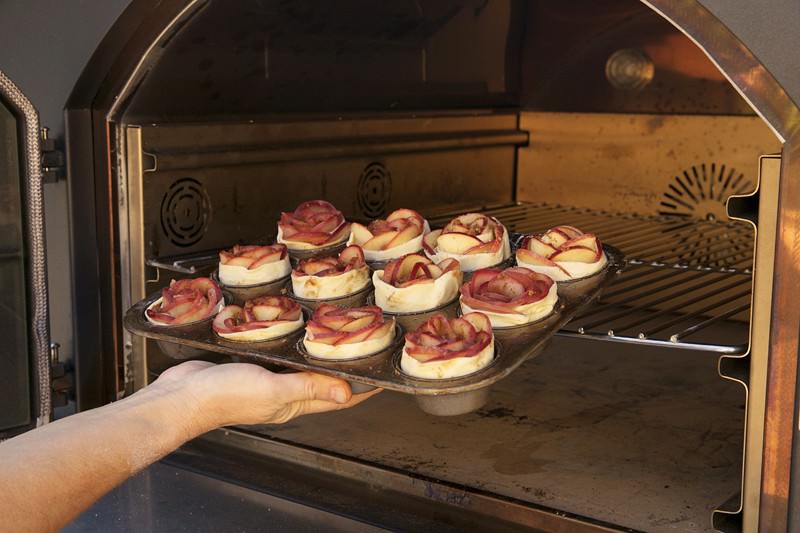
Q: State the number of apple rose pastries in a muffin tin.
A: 12